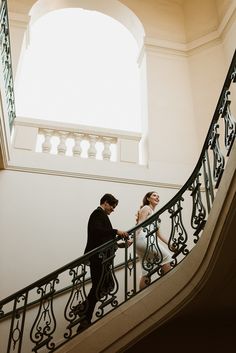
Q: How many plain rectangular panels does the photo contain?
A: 2